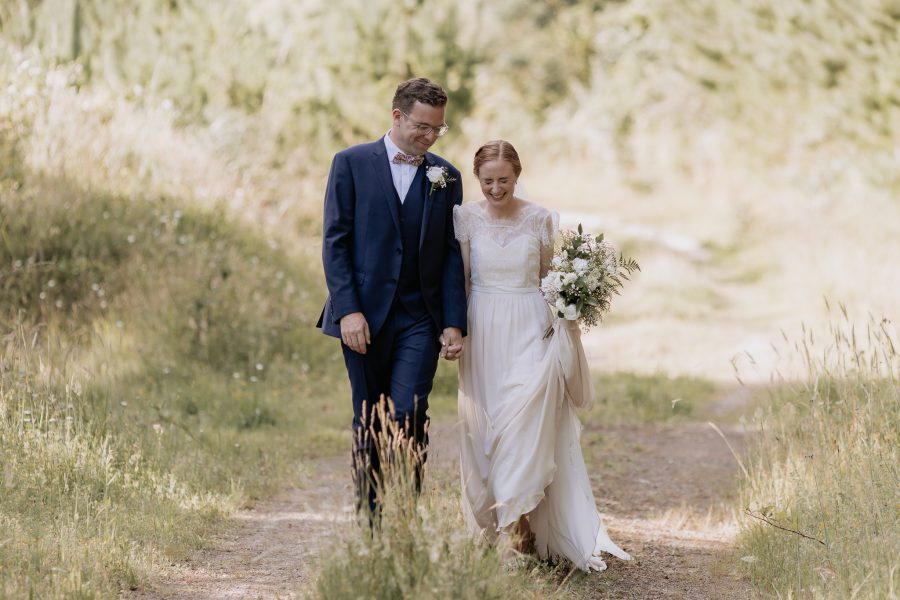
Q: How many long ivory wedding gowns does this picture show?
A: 1